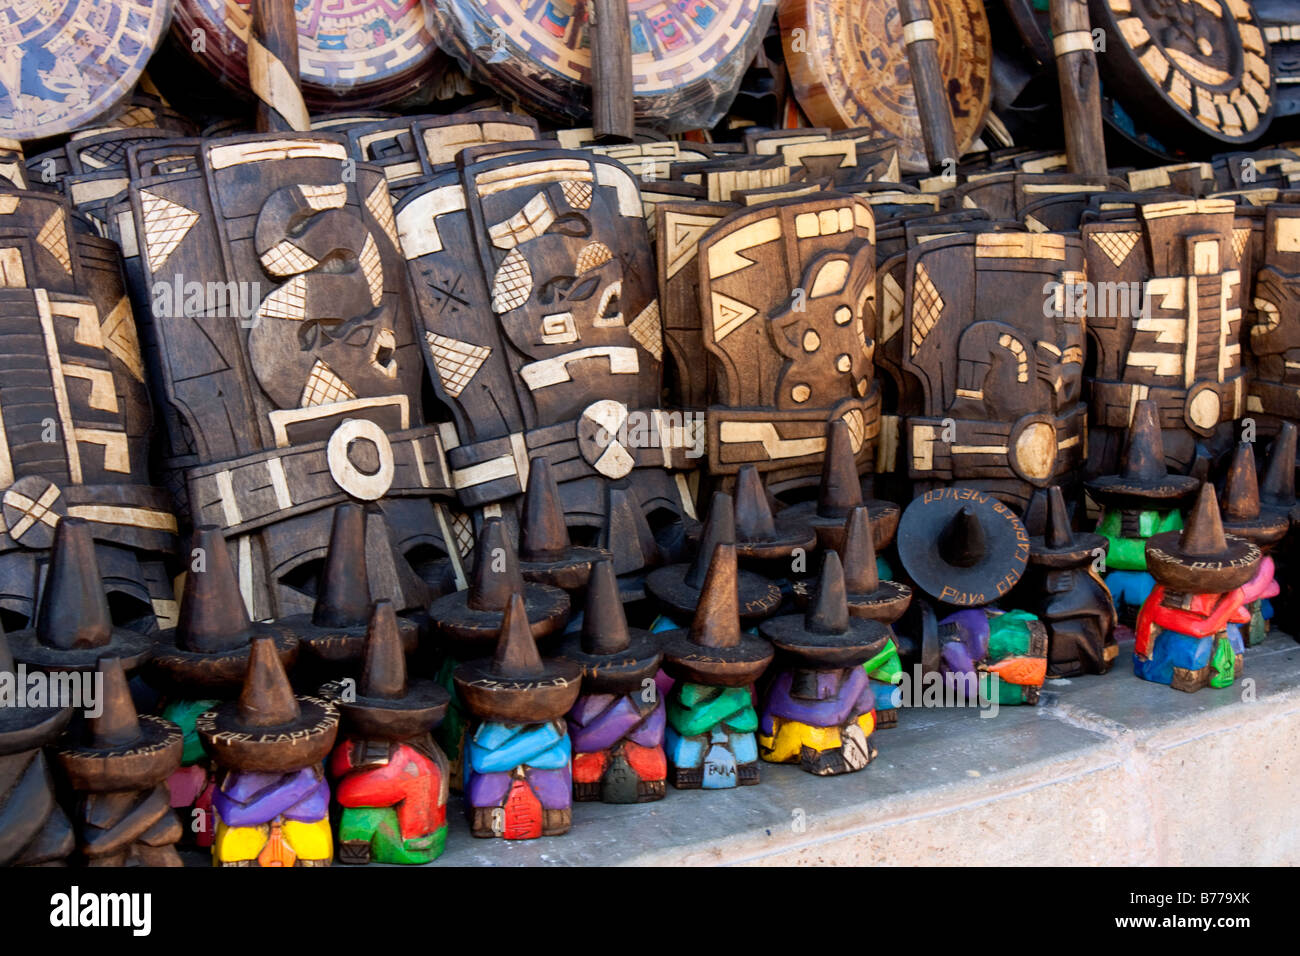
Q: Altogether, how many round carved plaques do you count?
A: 5